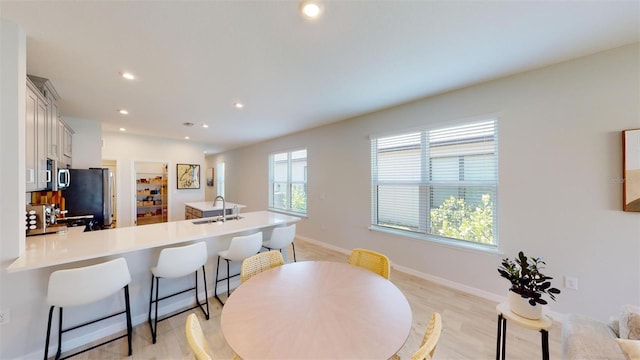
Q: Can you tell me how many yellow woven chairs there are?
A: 4